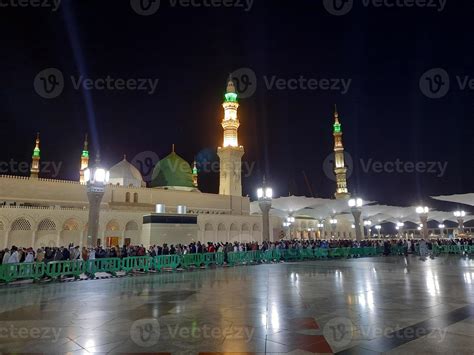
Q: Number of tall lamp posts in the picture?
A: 5